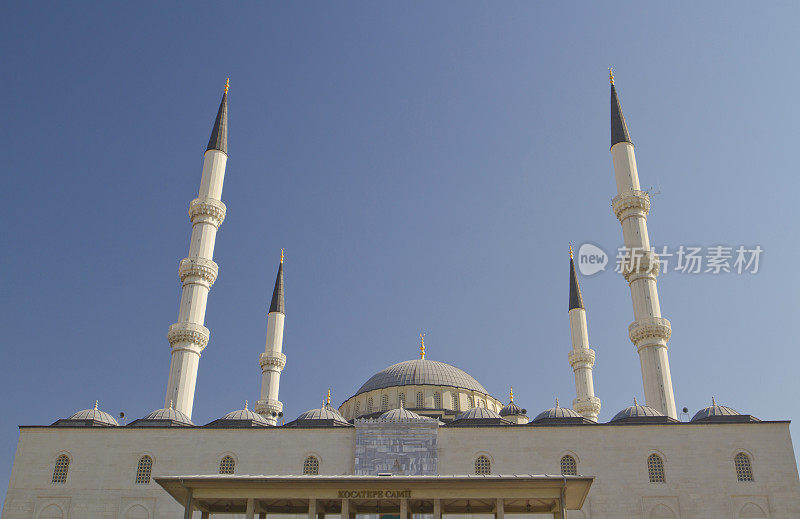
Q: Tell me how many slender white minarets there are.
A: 4